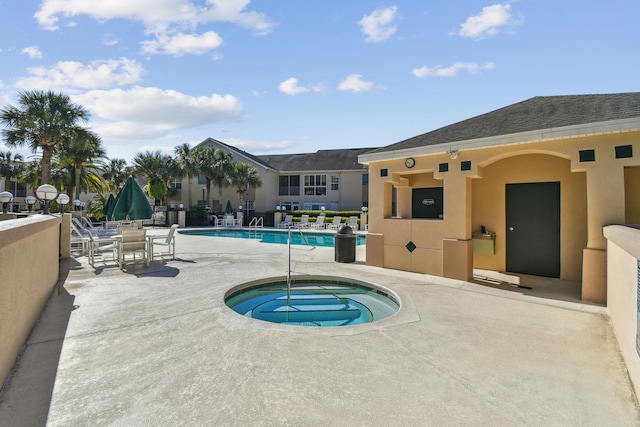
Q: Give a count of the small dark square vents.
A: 5